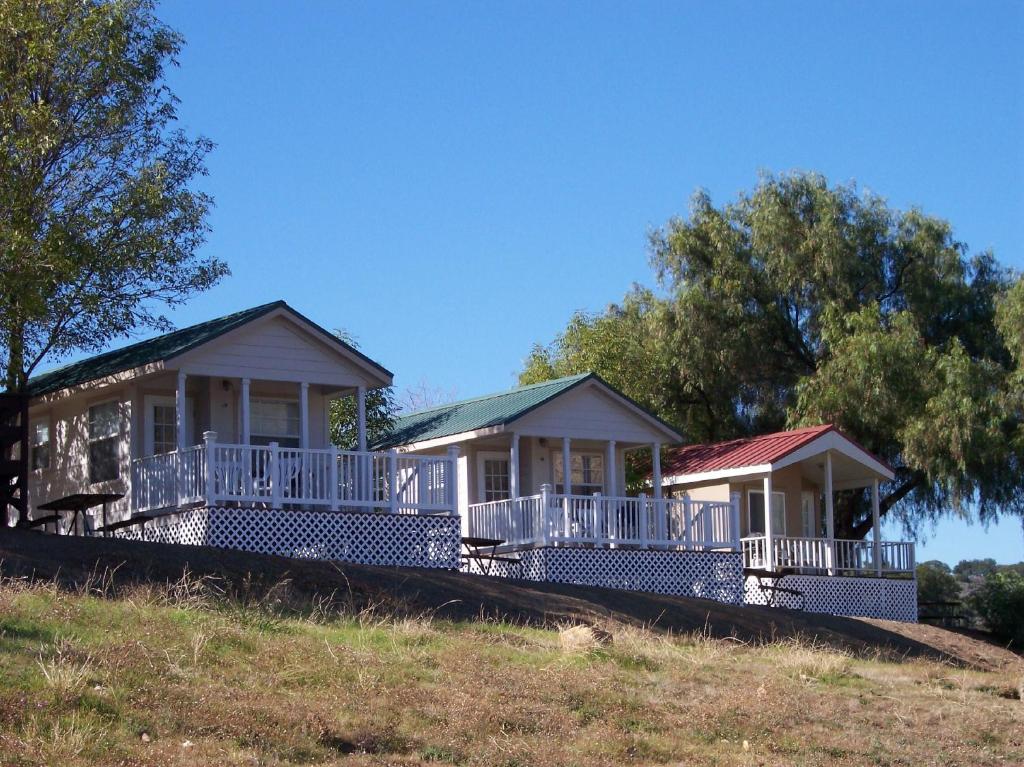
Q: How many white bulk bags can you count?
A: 0